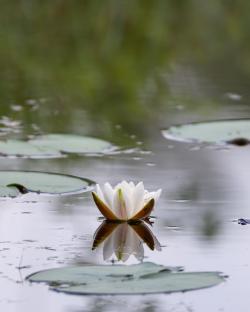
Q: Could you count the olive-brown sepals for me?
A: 2